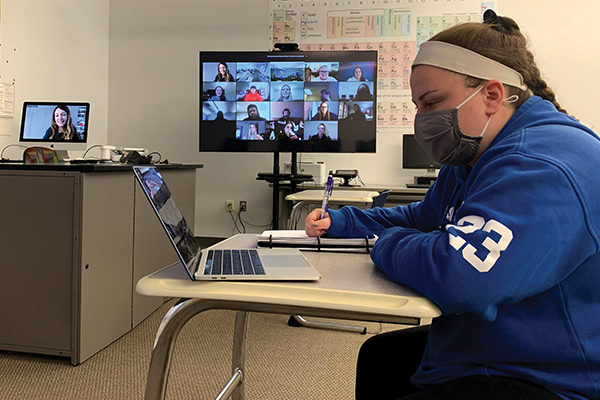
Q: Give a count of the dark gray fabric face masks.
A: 1